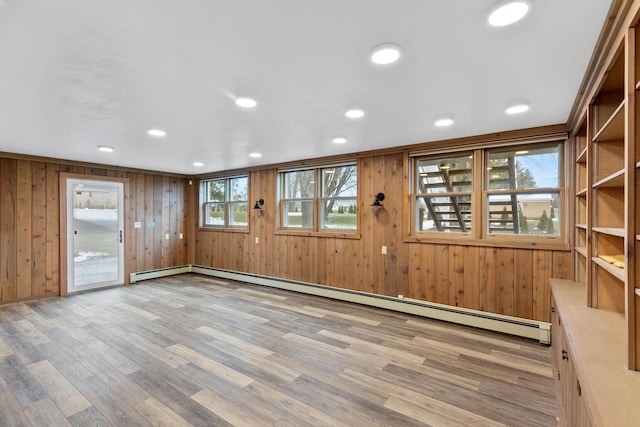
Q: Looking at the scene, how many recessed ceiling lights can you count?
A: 11